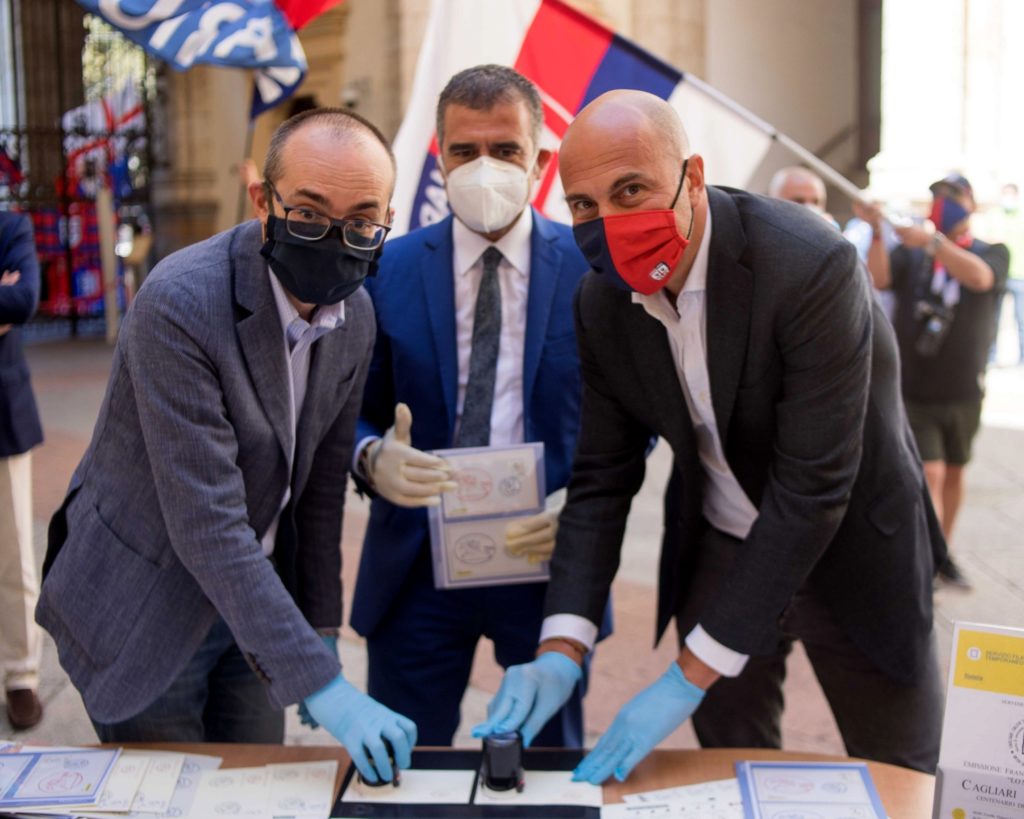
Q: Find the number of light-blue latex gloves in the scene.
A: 4